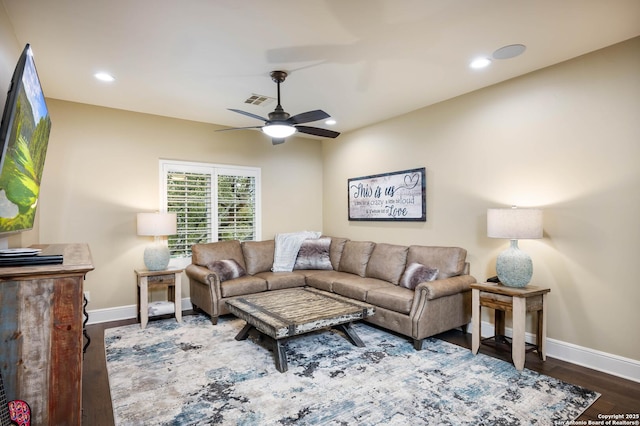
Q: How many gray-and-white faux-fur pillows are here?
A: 3